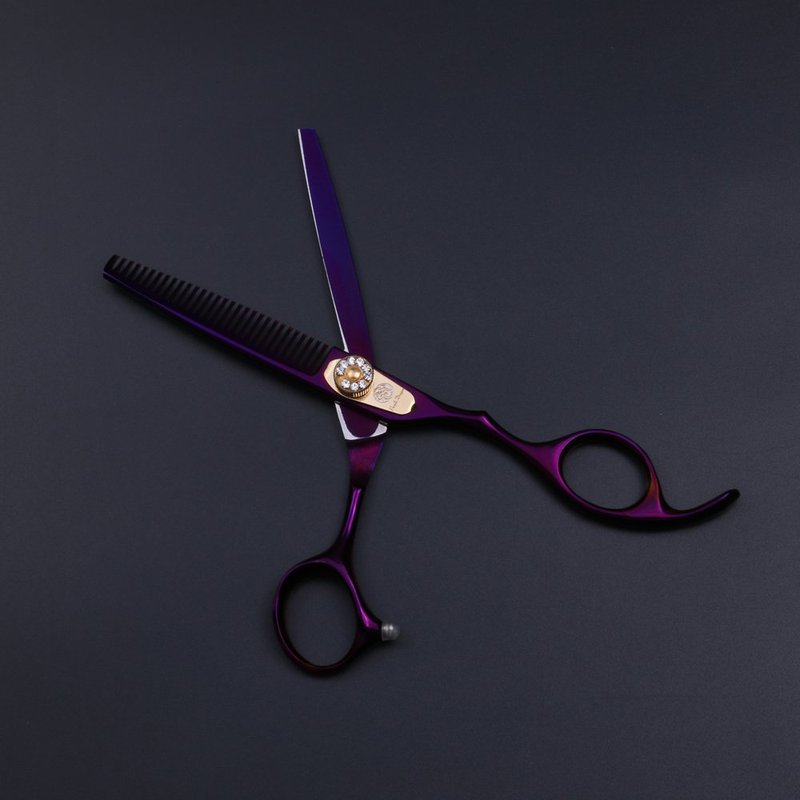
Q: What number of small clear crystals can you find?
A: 9